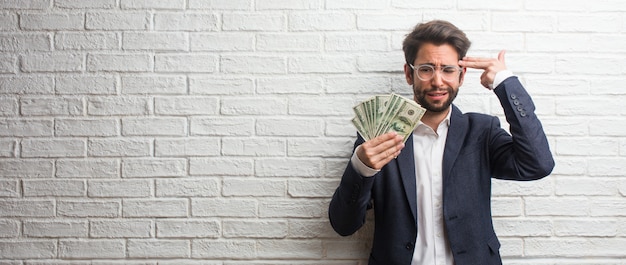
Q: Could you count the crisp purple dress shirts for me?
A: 0